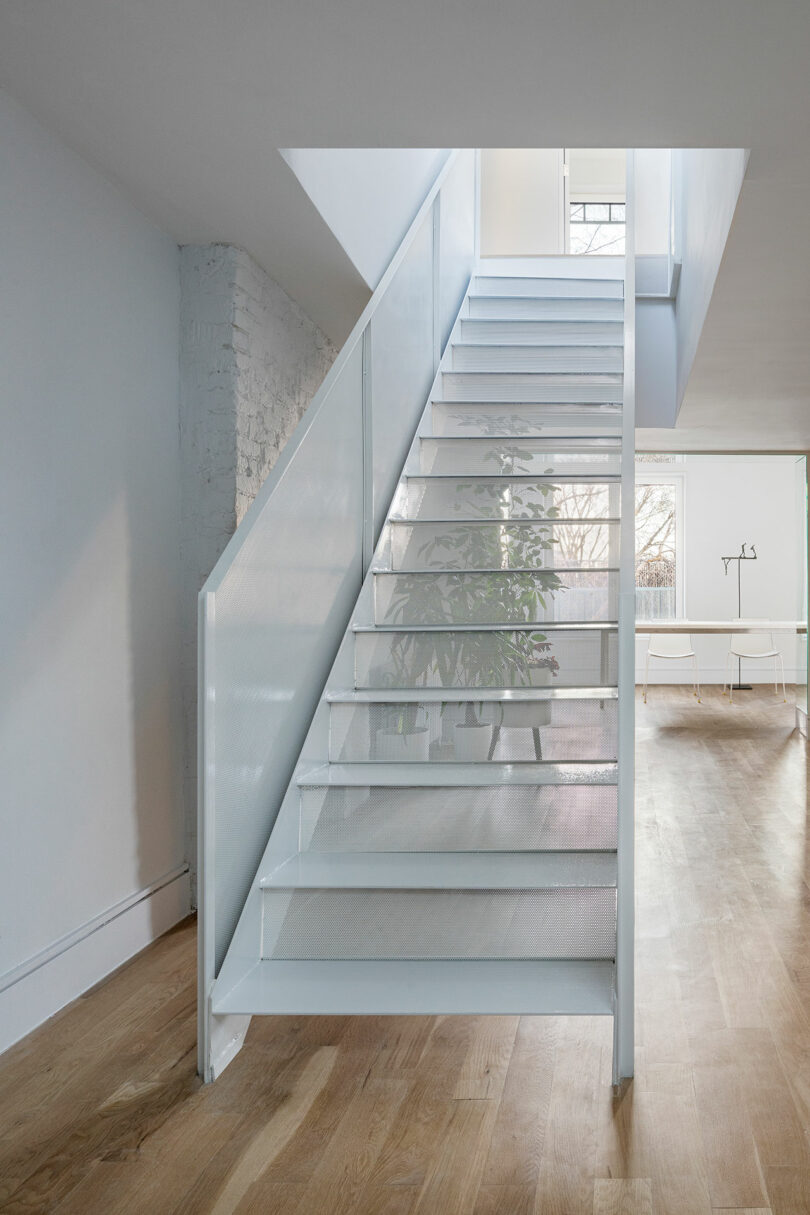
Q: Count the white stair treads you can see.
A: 15